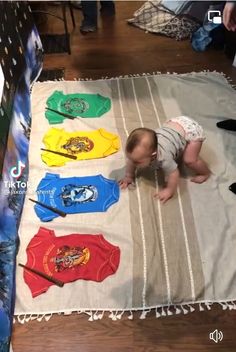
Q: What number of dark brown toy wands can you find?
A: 4